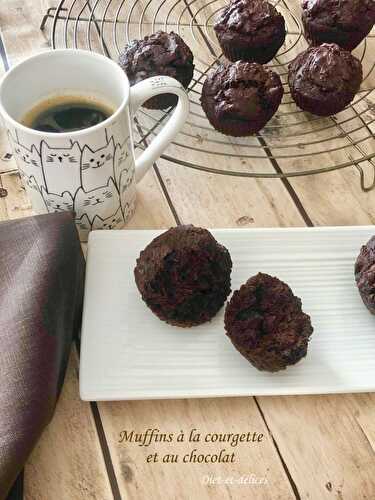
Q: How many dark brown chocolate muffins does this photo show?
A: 8